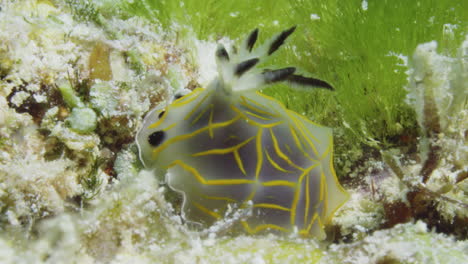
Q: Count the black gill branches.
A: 6